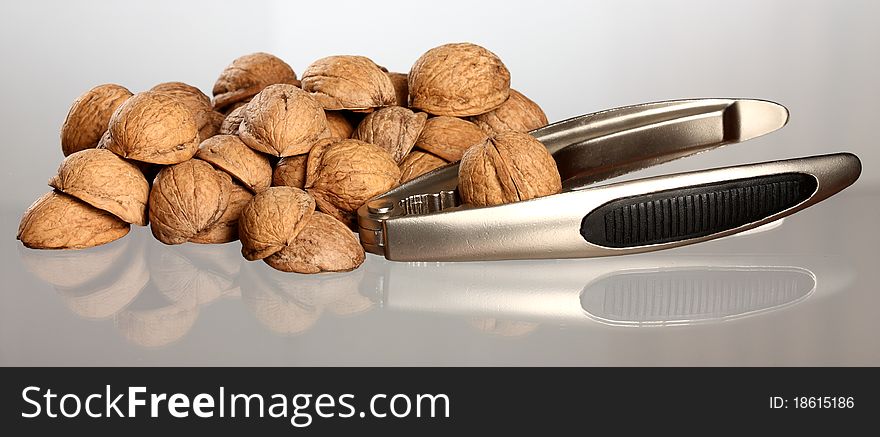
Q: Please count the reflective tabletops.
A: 1